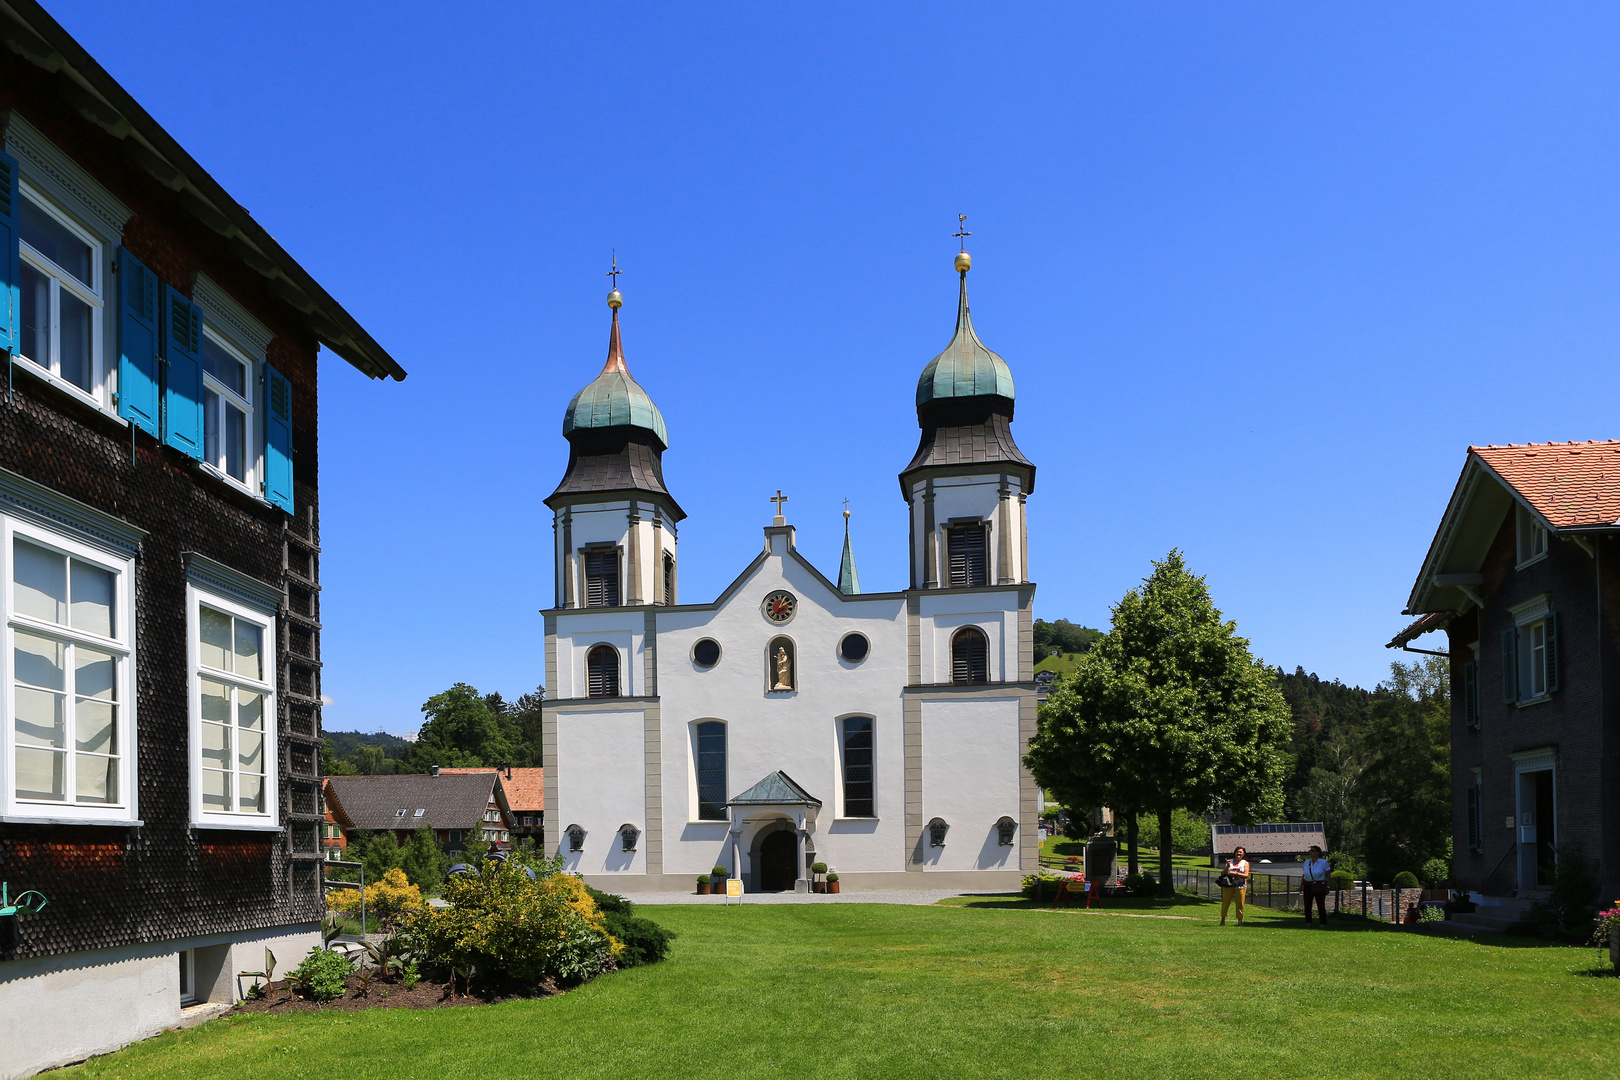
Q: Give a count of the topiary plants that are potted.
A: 4